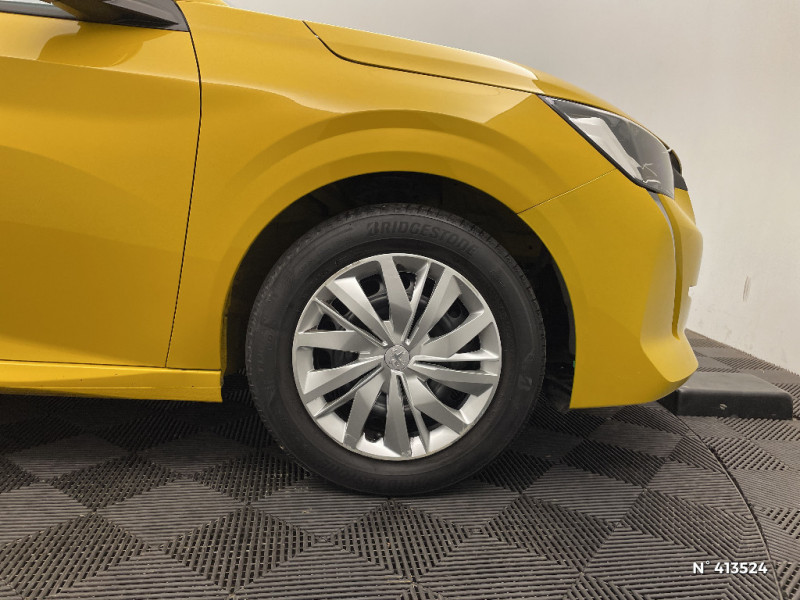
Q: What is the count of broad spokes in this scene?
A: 10